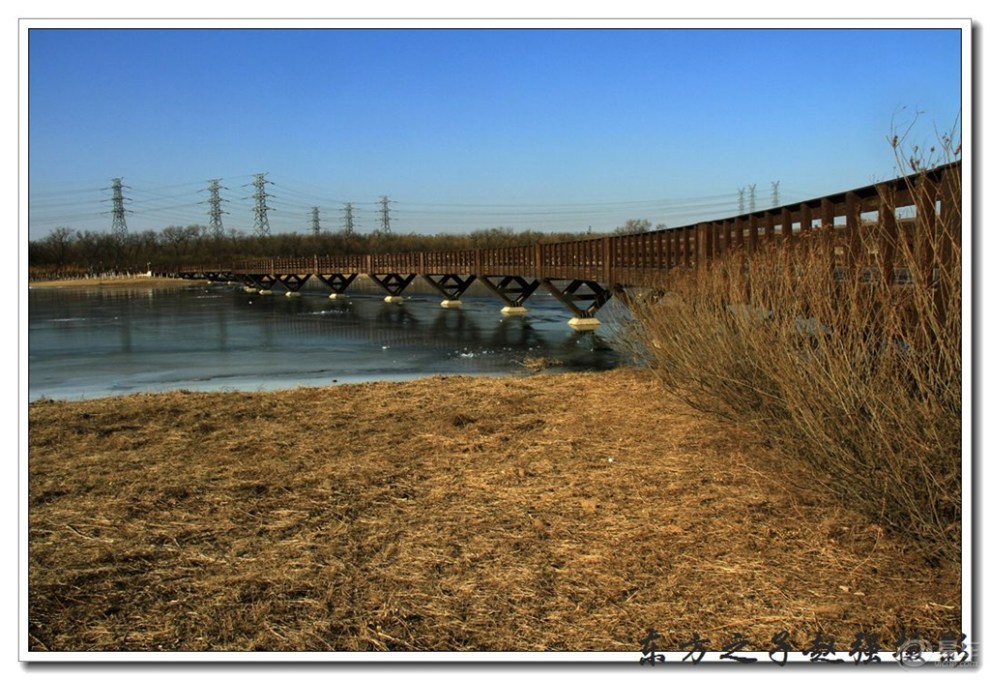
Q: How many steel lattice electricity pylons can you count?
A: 9